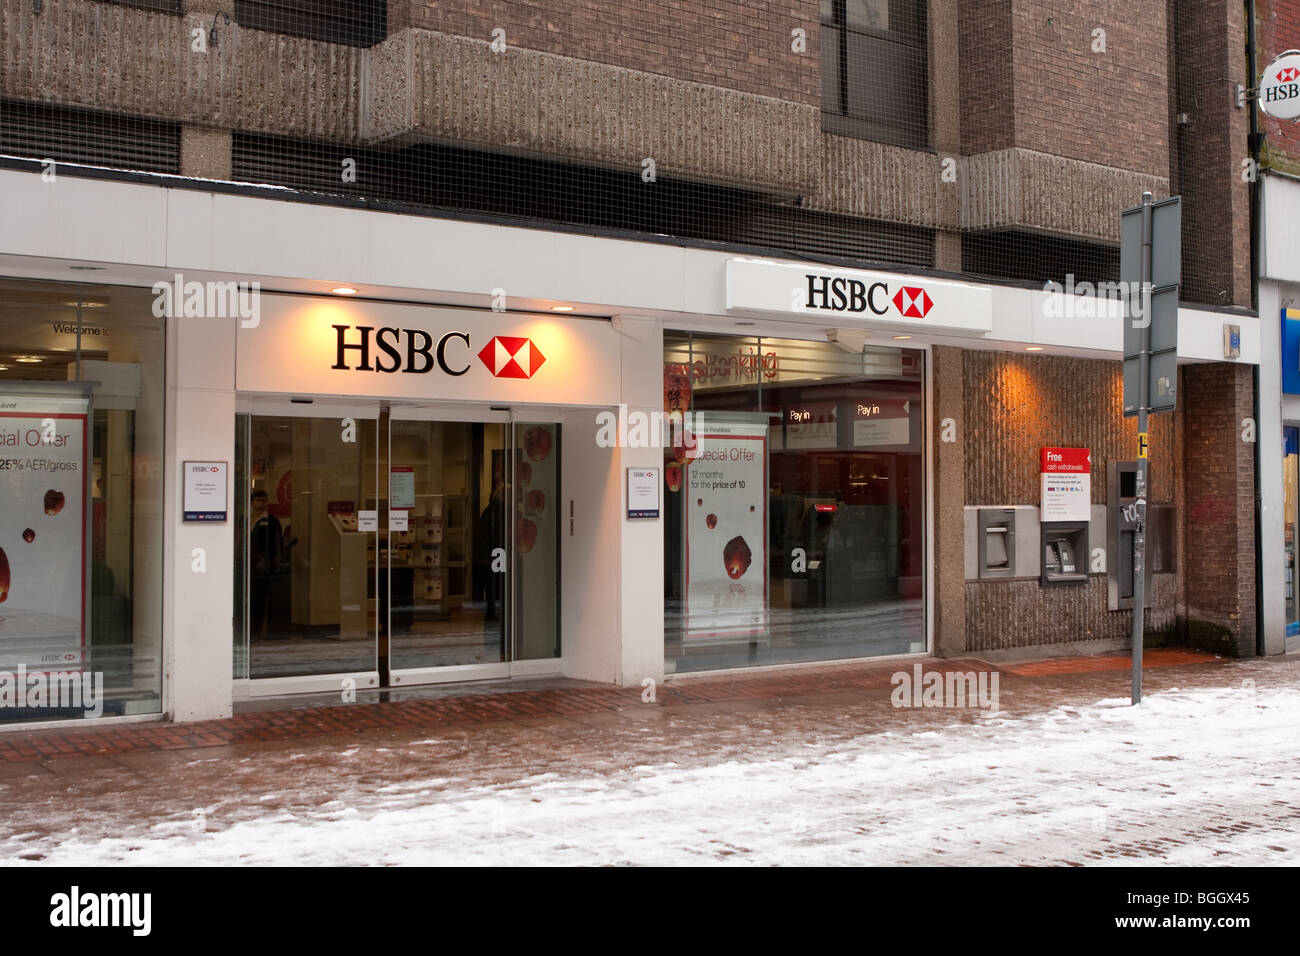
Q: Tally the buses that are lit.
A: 0